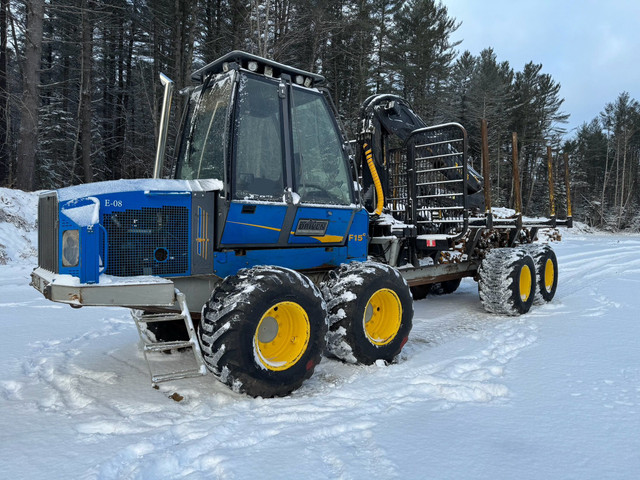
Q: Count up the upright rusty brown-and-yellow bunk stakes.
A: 4